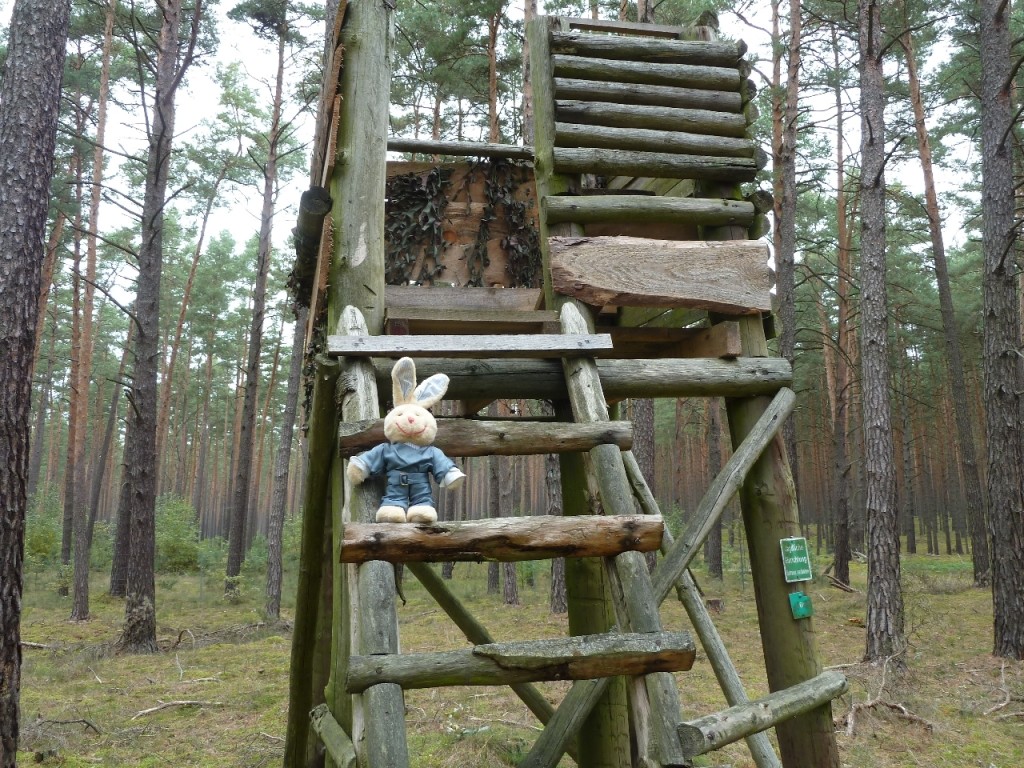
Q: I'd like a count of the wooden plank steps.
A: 4